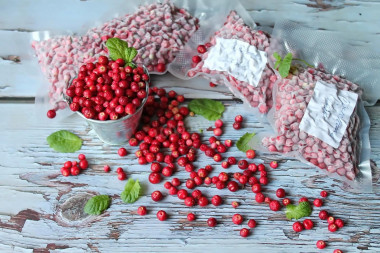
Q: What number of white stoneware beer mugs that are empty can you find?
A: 0